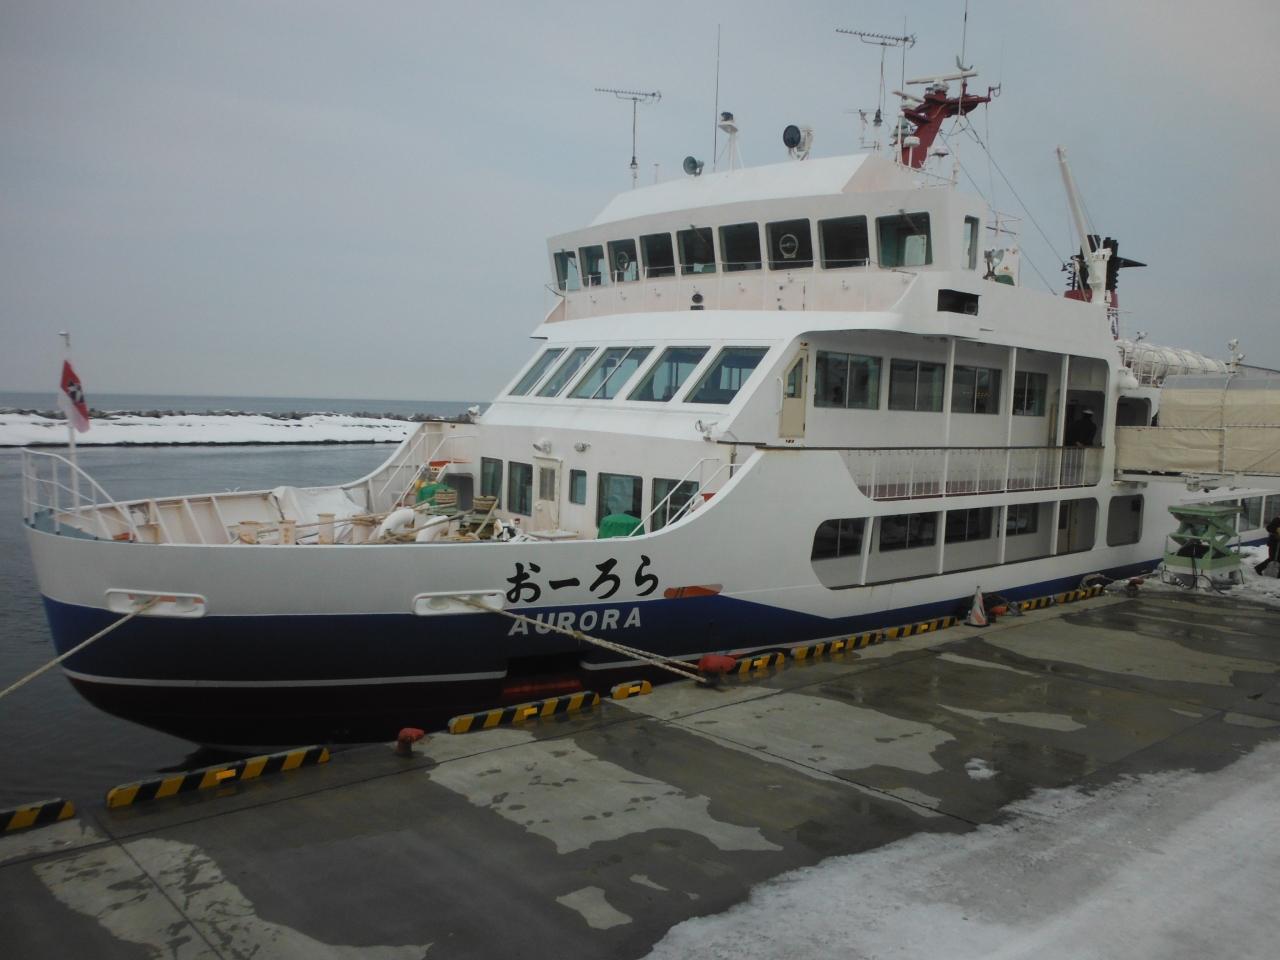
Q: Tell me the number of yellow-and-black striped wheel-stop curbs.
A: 9